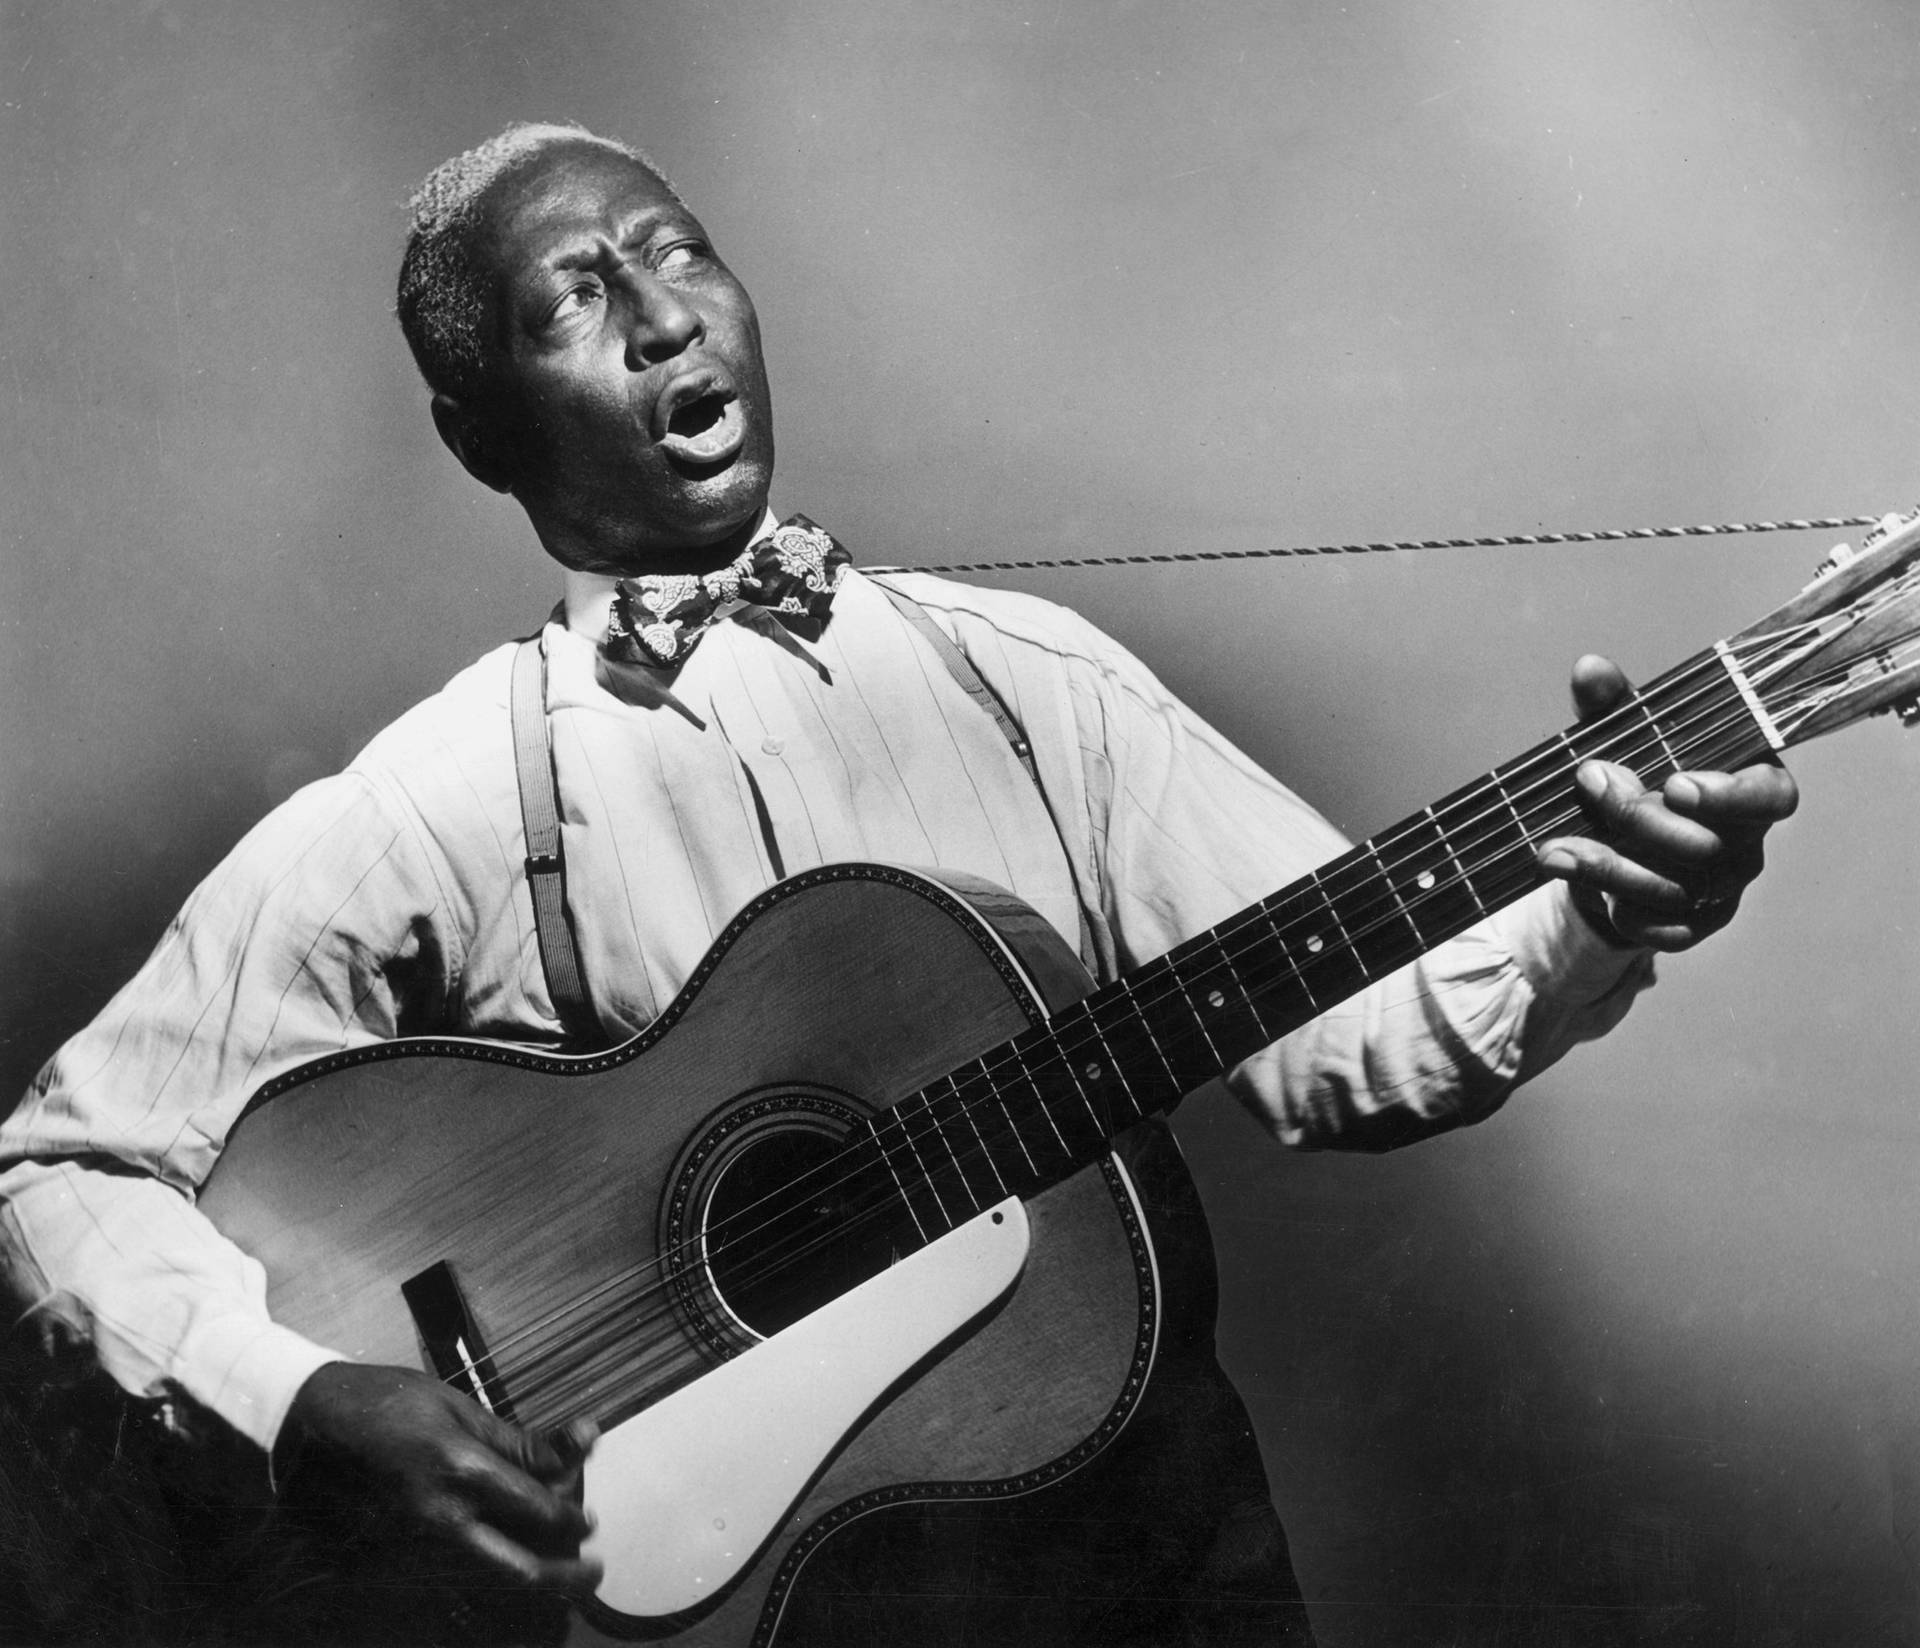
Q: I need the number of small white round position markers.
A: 4